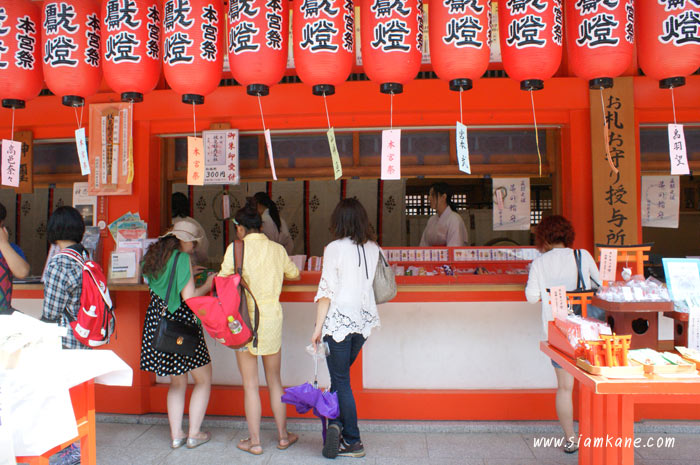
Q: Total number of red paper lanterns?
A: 11